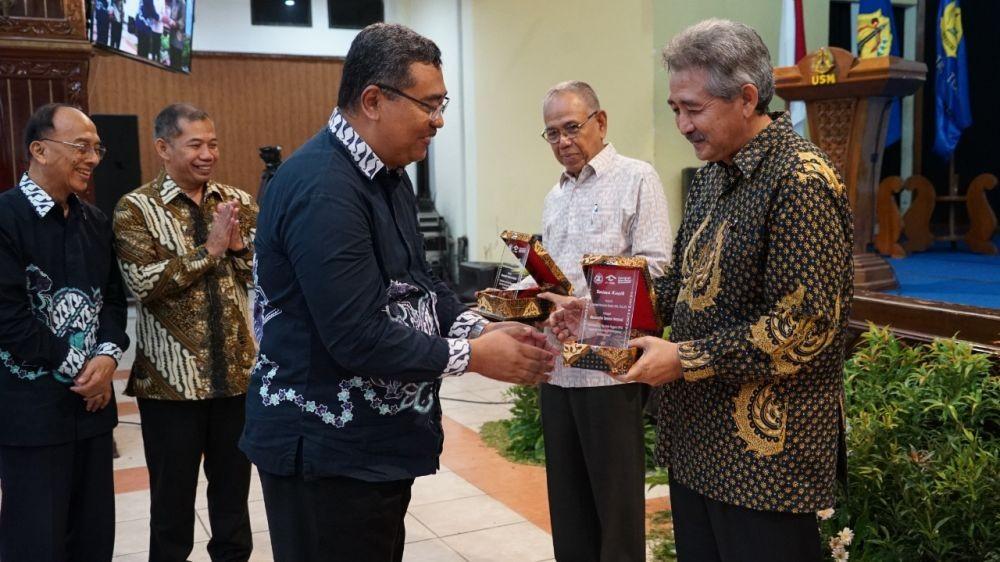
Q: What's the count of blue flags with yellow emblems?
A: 2